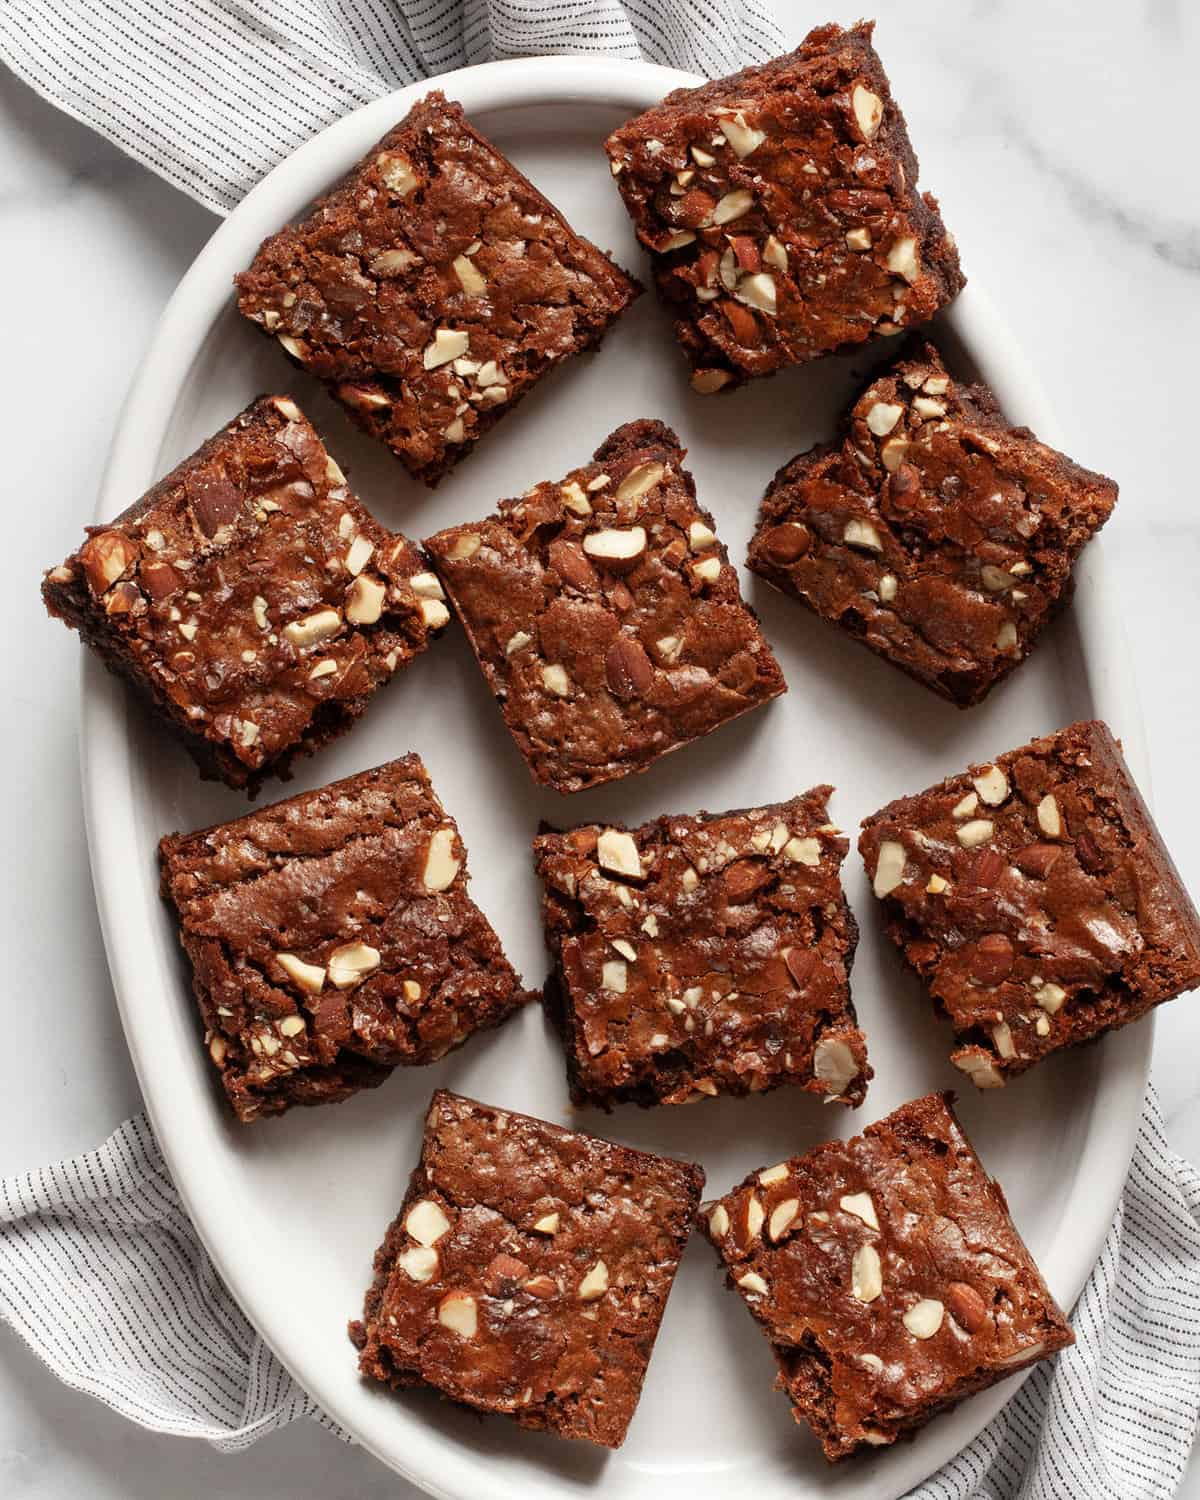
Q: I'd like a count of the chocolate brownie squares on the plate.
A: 10